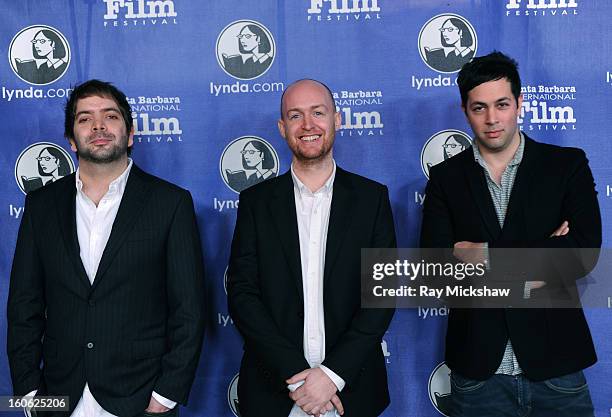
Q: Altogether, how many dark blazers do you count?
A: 3